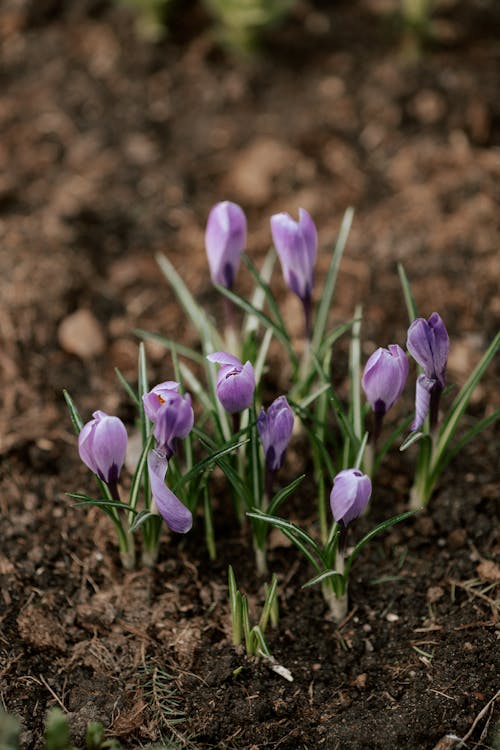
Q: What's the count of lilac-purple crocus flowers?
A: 9